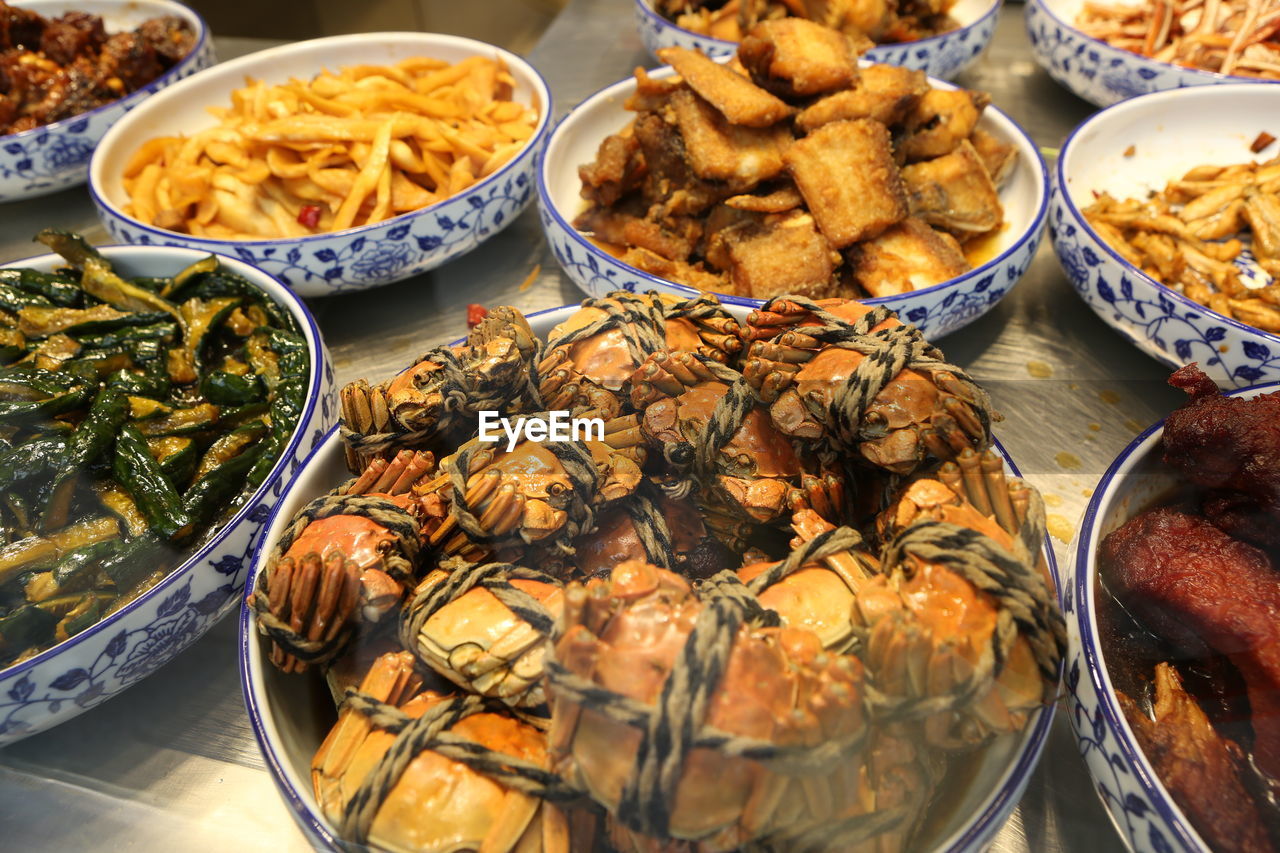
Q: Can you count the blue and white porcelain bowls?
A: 9